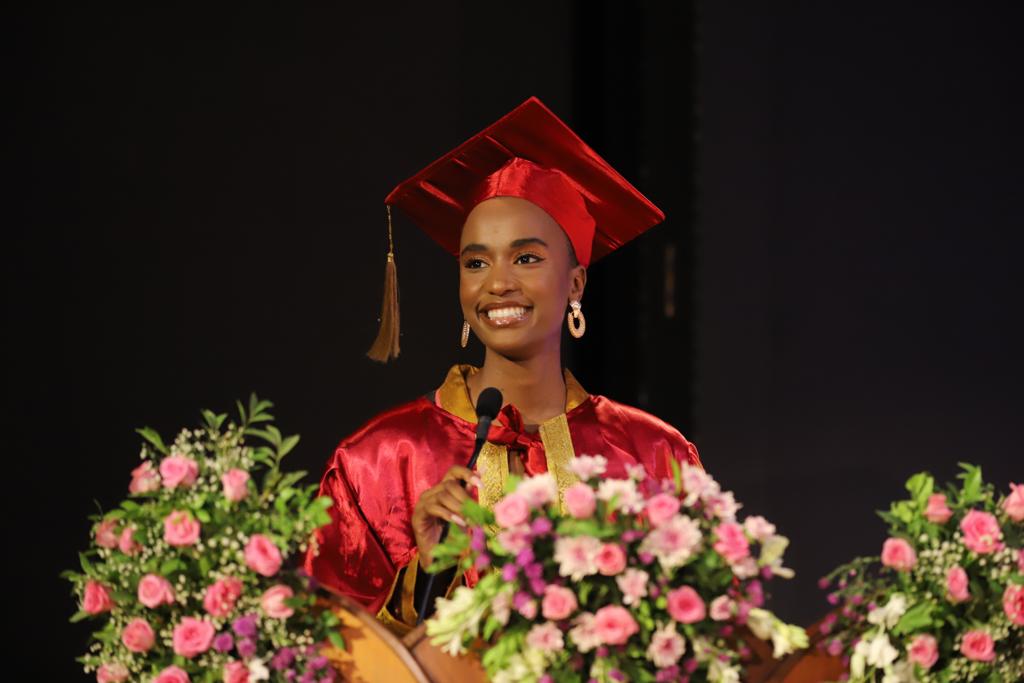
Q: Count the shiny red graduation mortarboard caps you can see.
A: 1